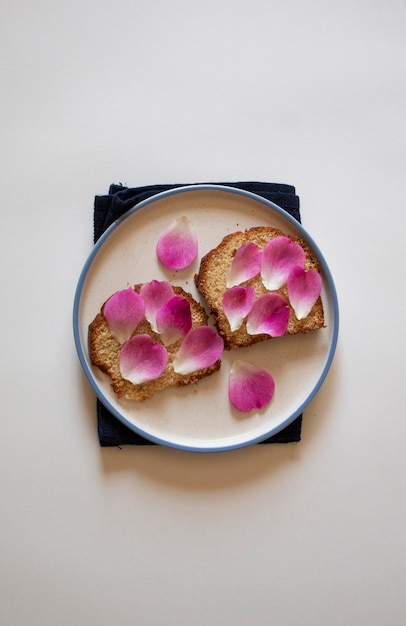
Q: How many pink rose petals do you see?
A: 12